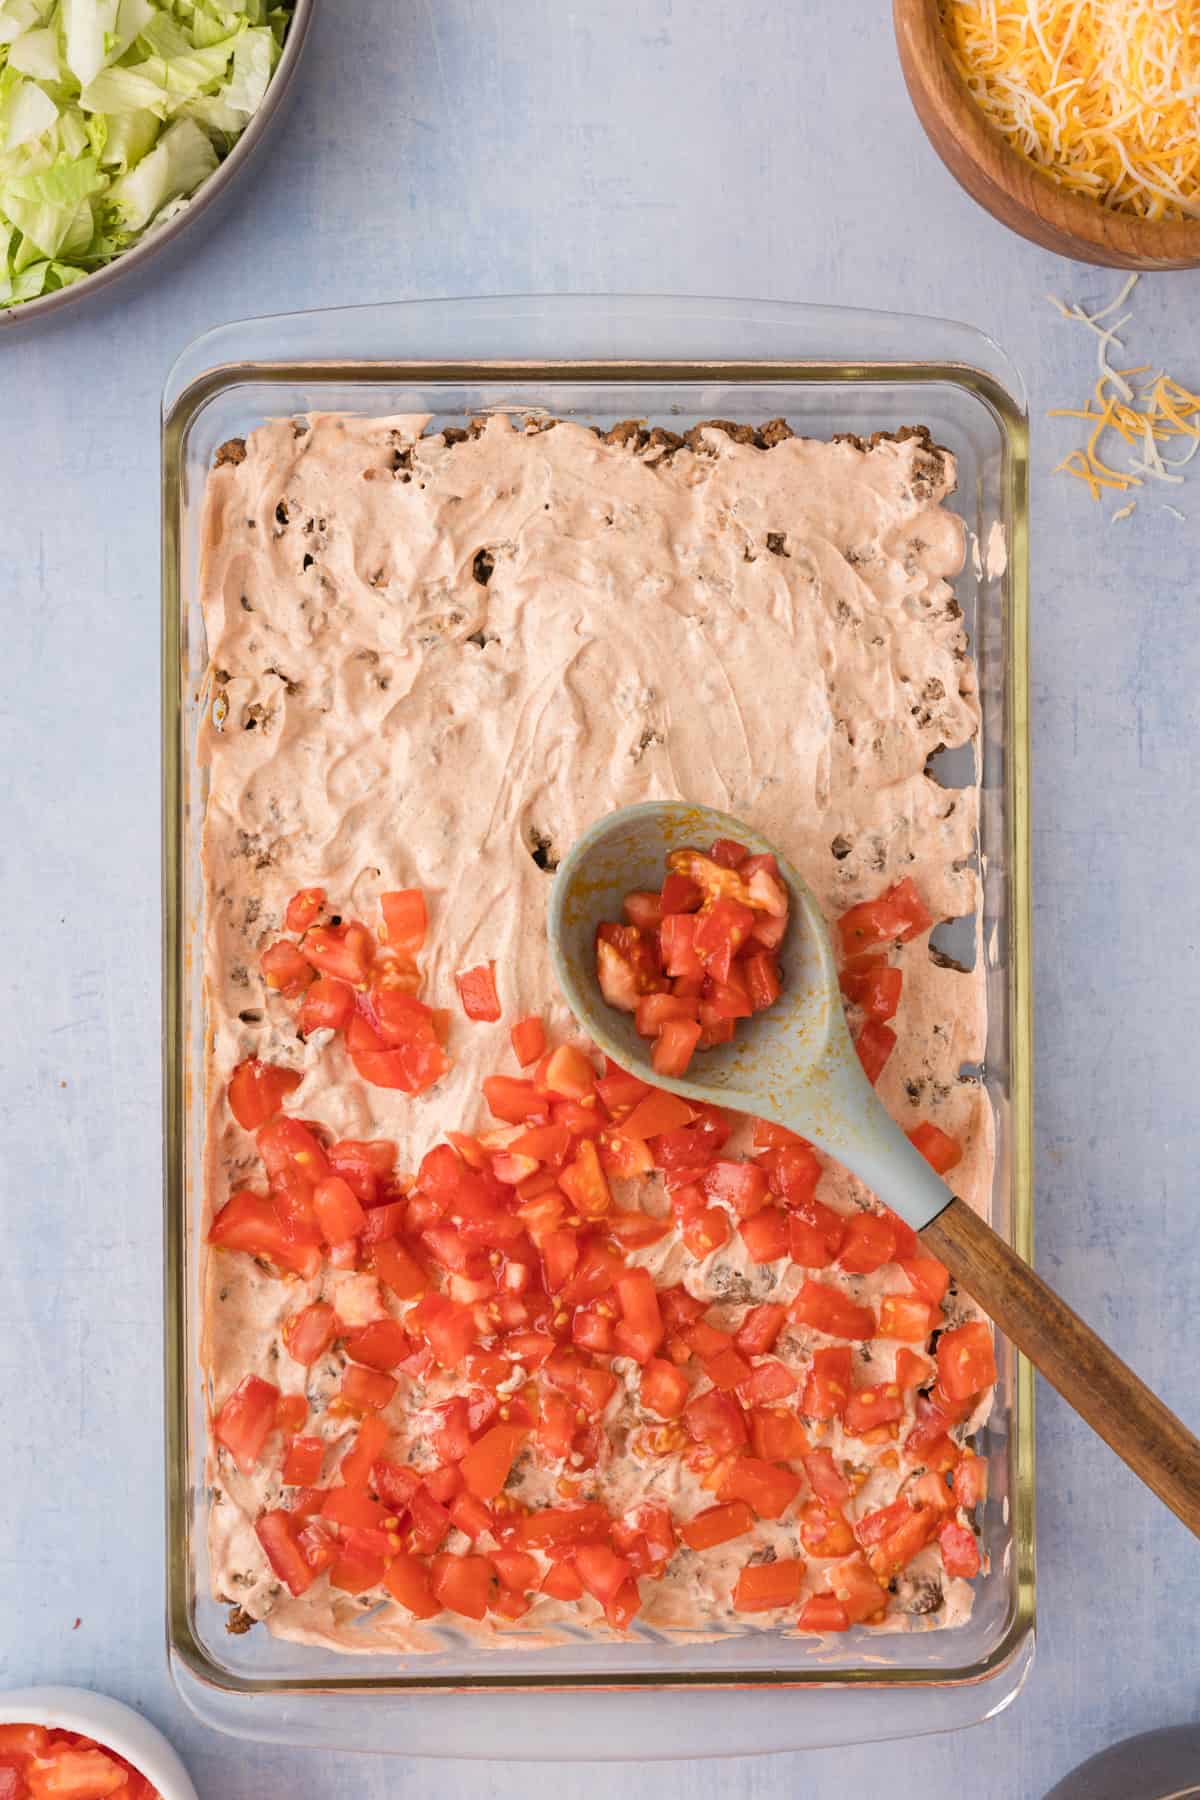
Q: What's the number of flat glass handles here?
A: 2